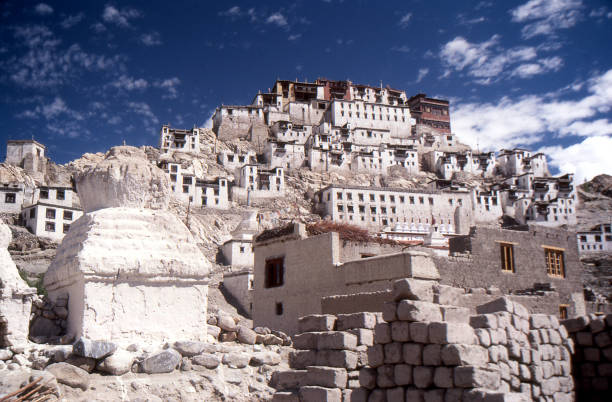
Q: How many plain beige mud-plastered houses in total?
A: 2